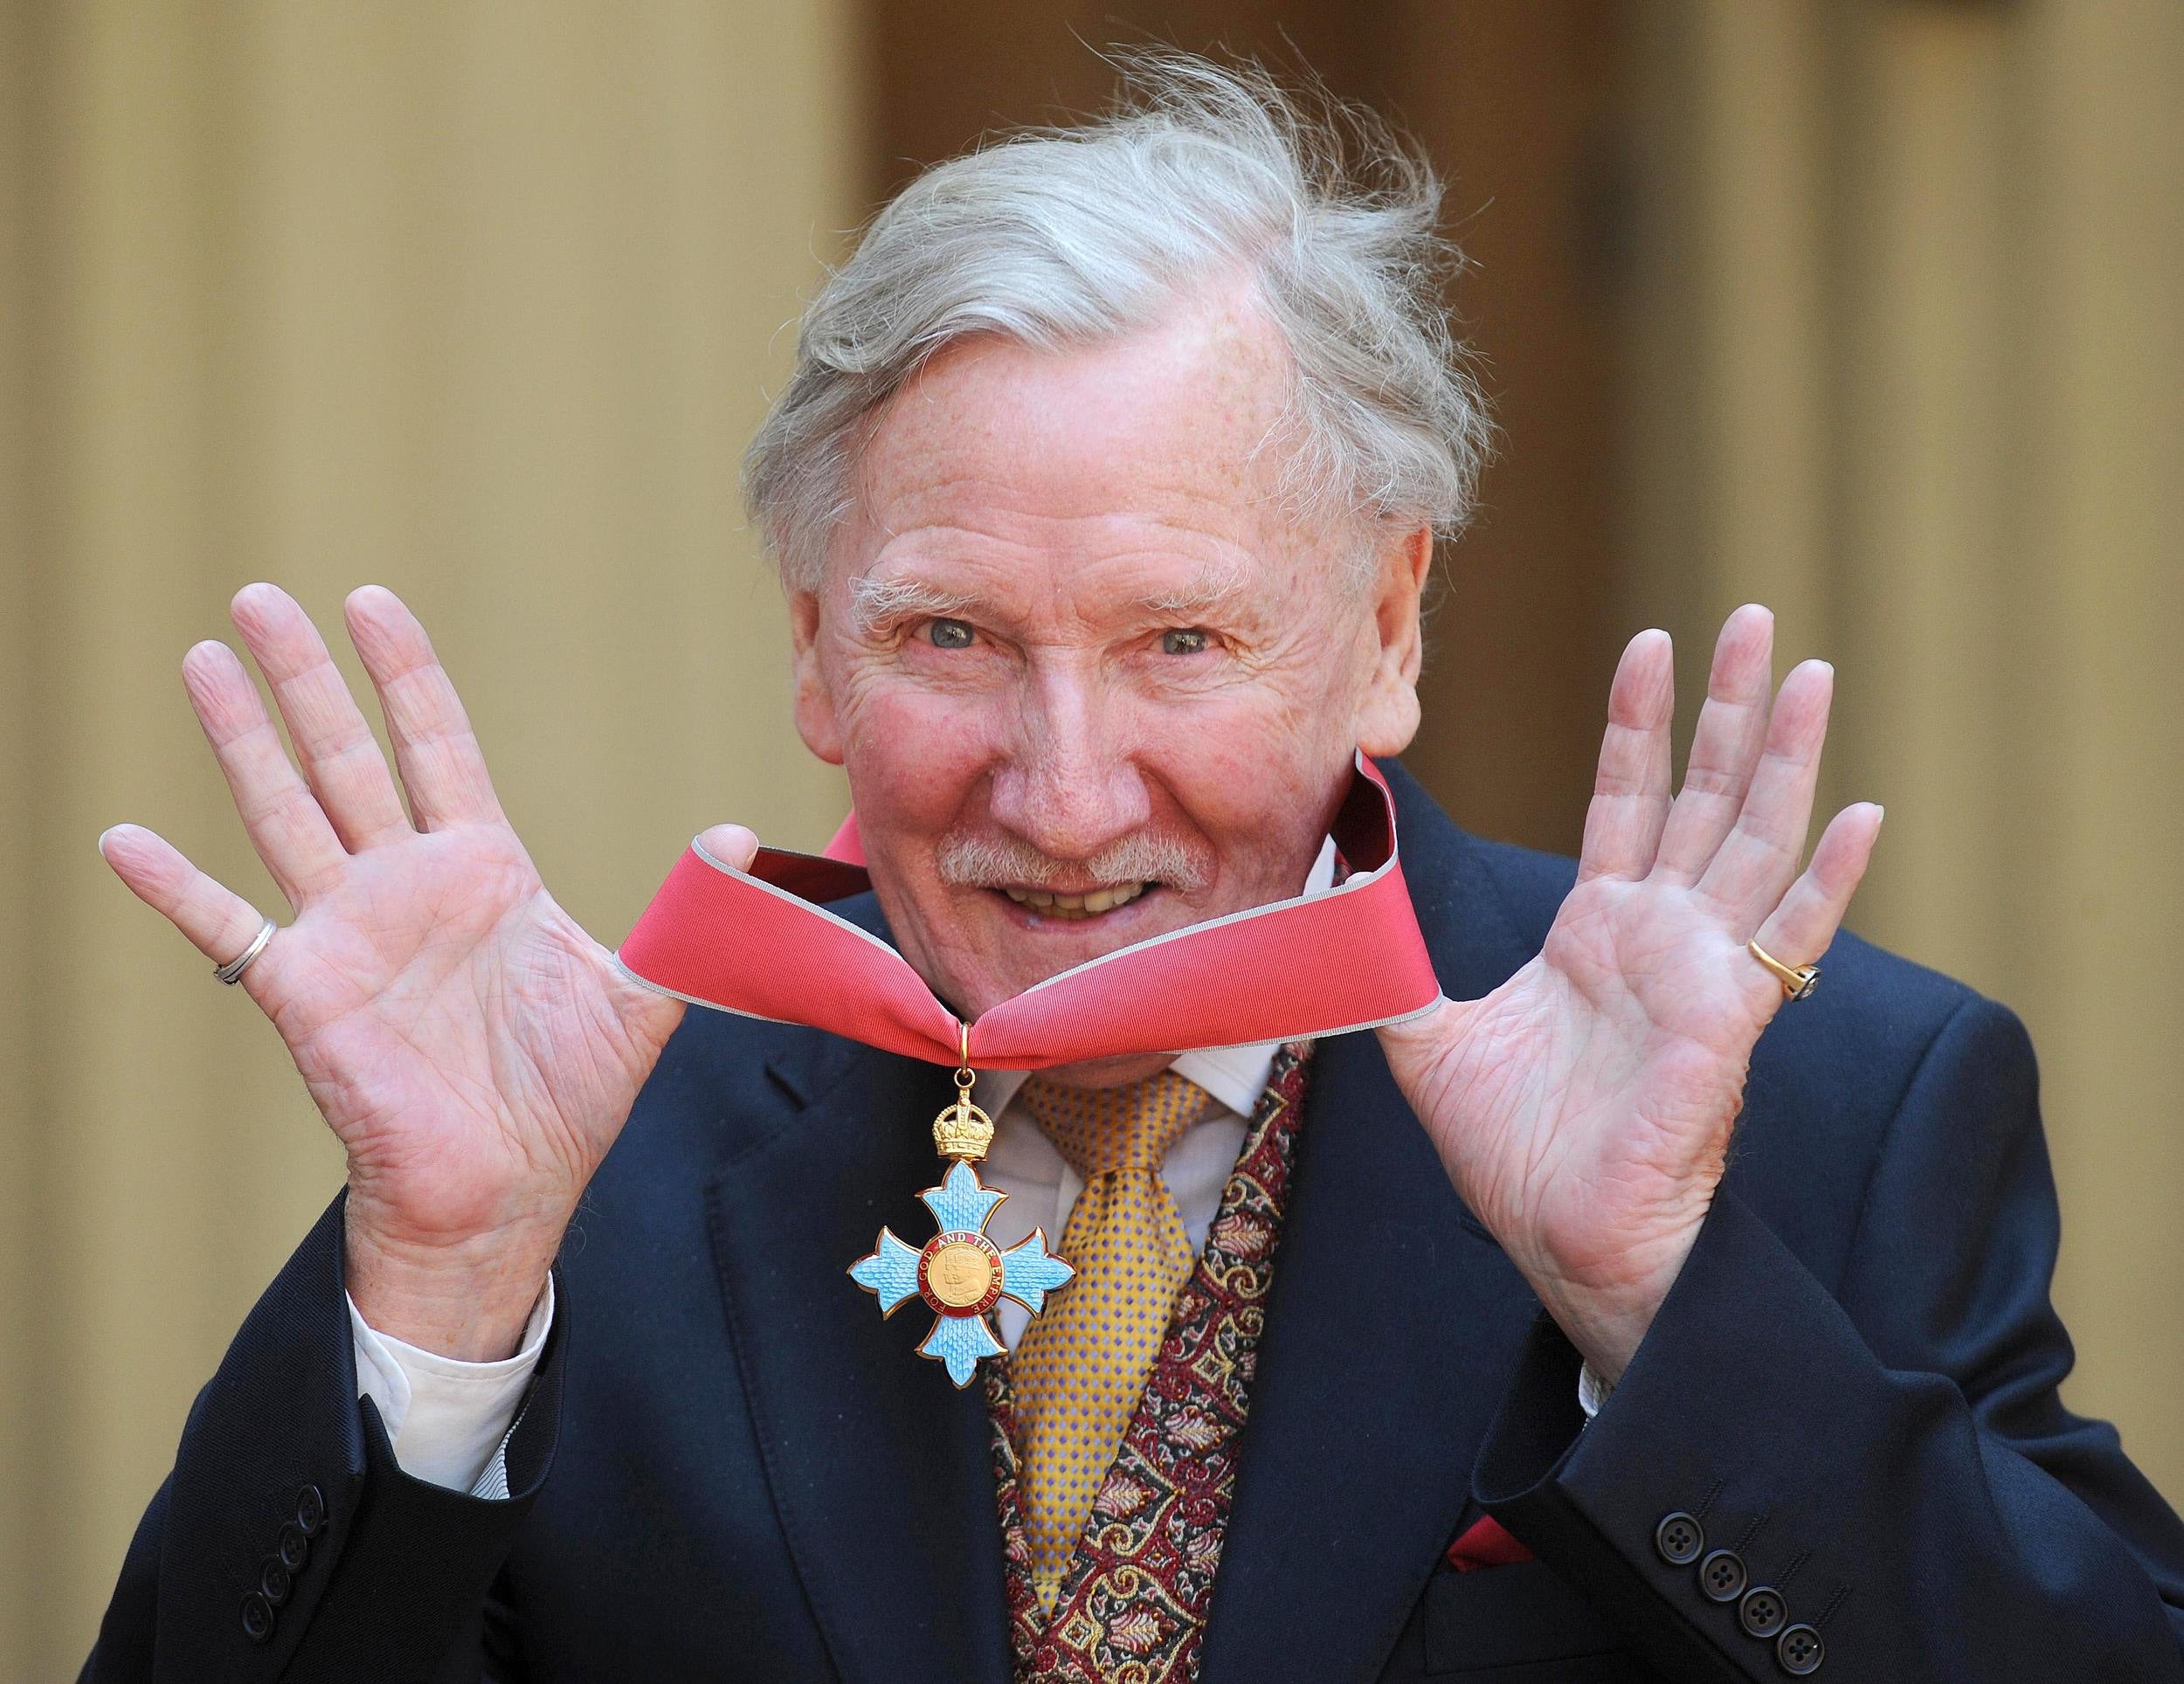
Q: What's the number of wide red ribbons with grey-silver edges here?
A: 1